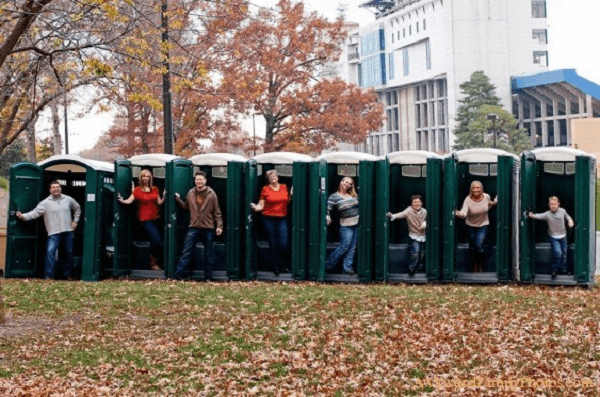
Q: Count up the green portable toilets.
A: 8